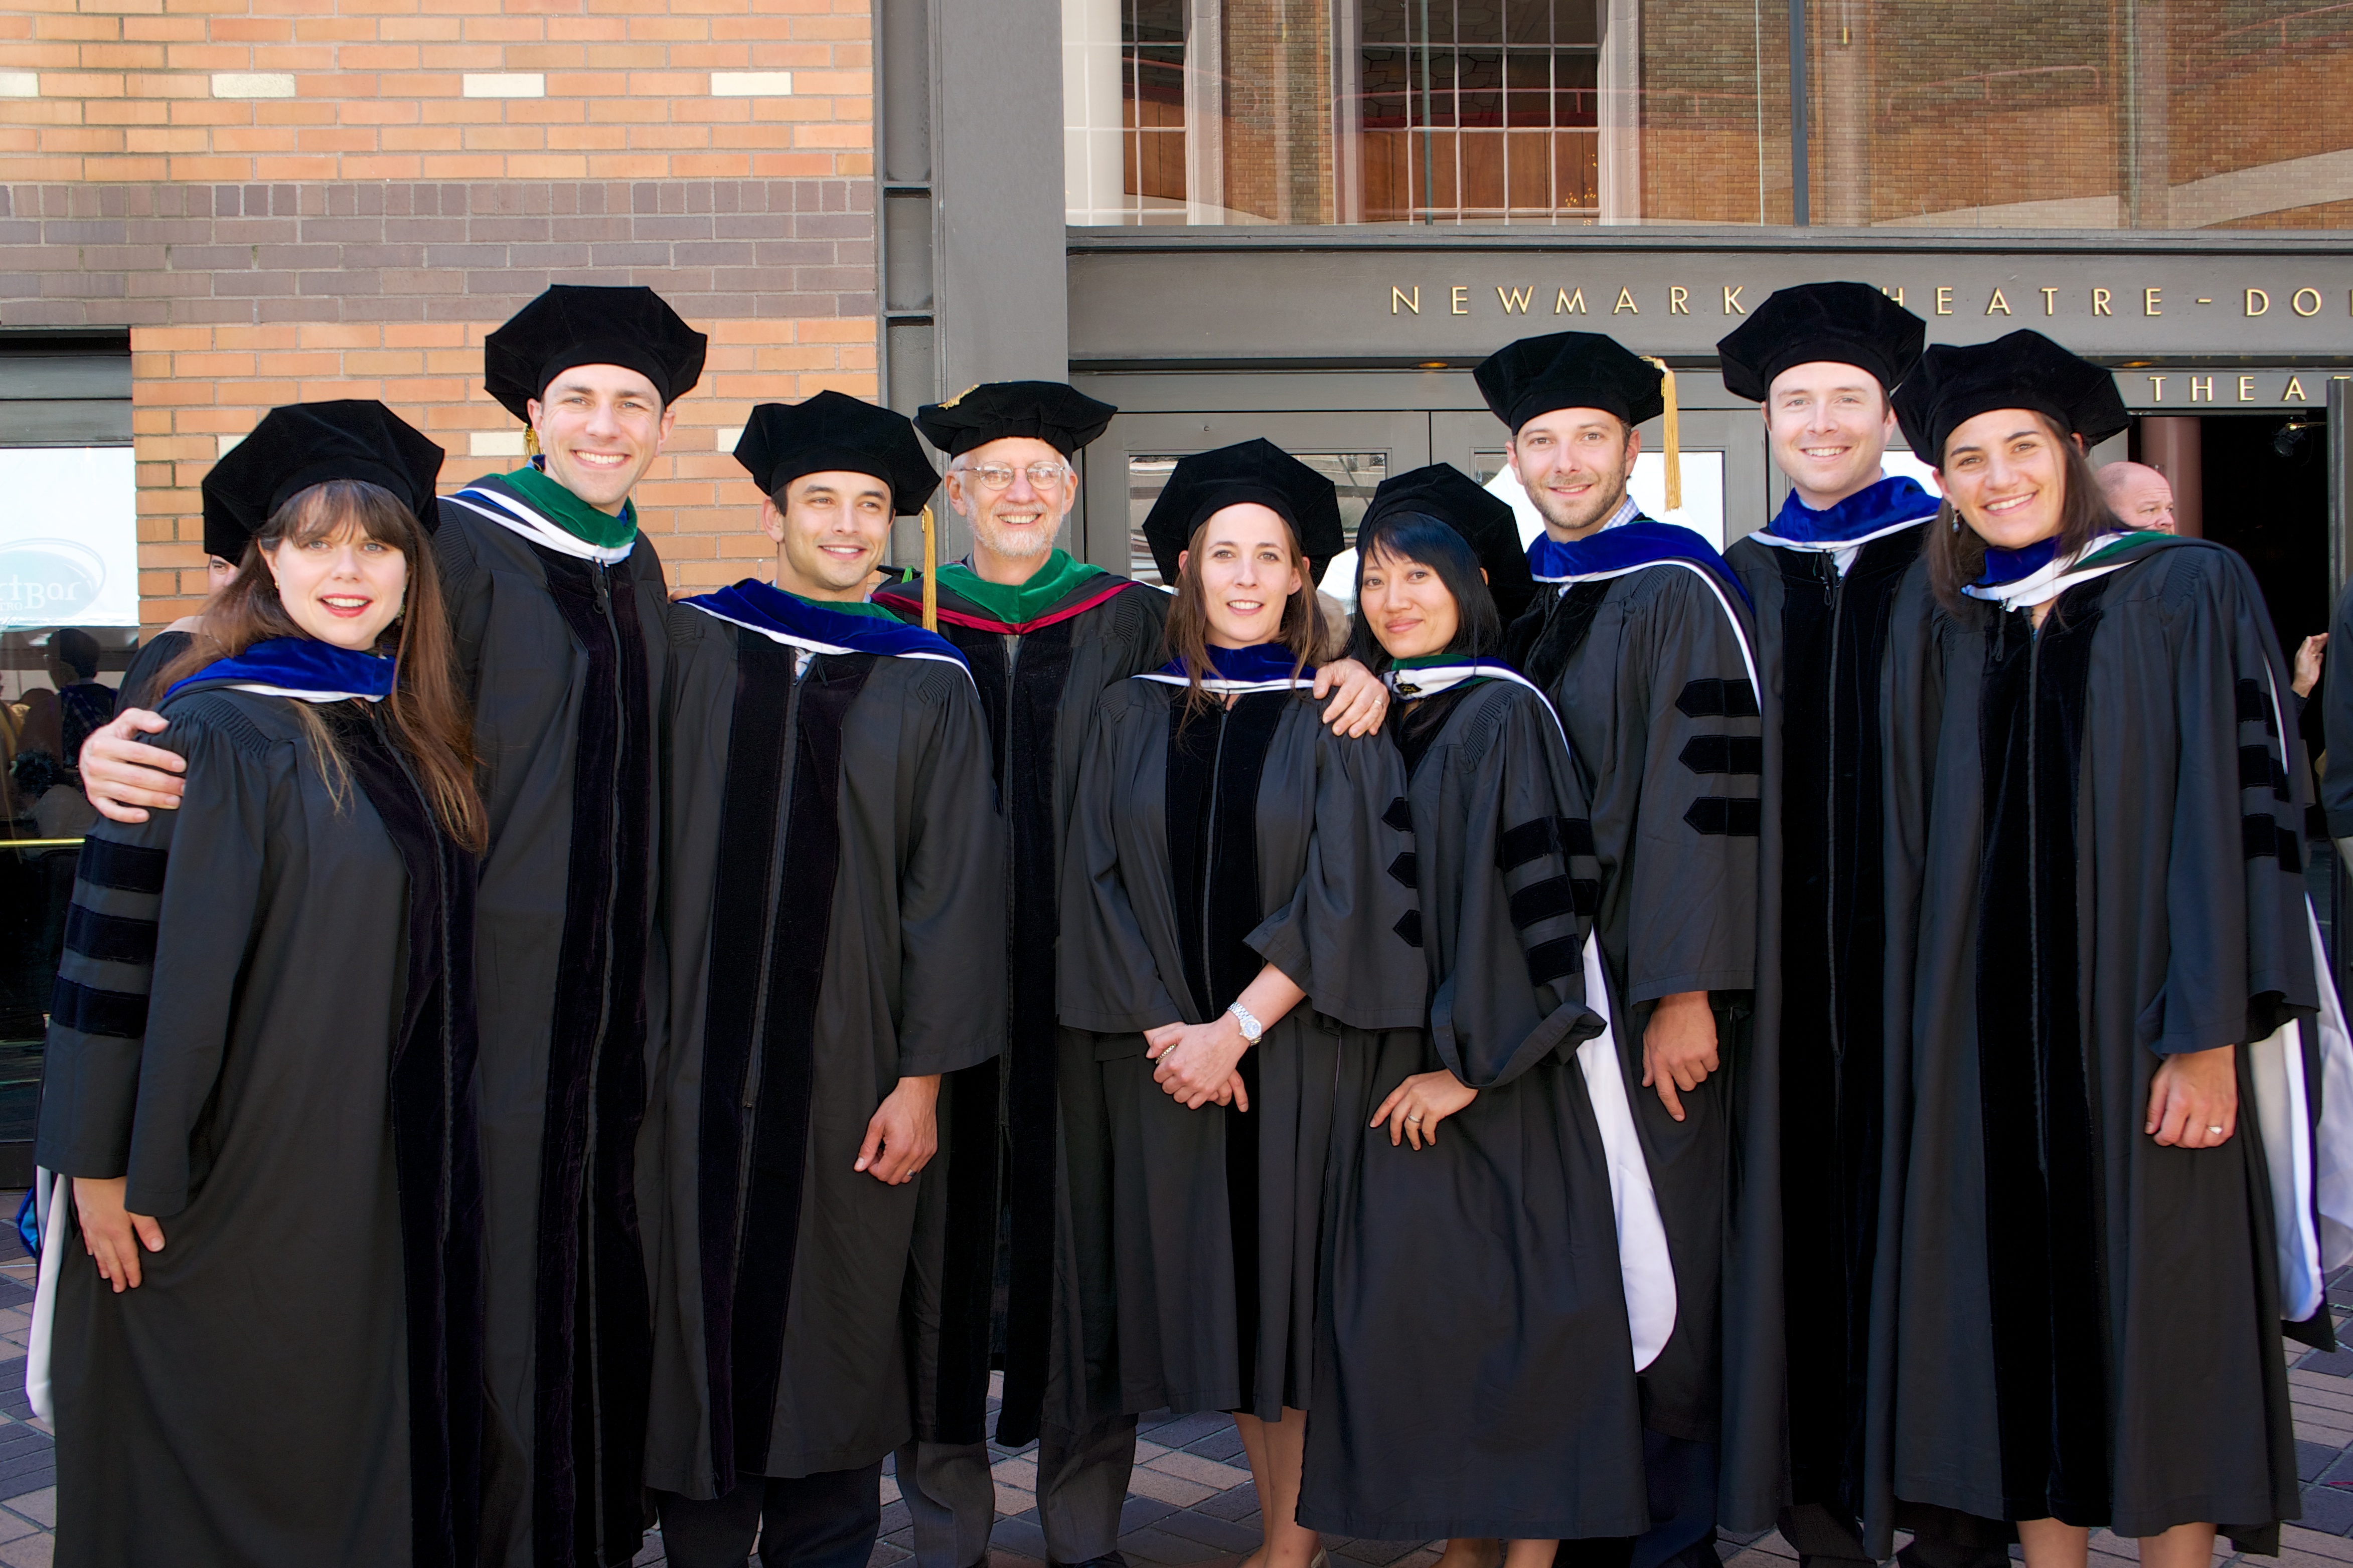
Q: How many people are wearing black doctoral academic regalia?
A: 9